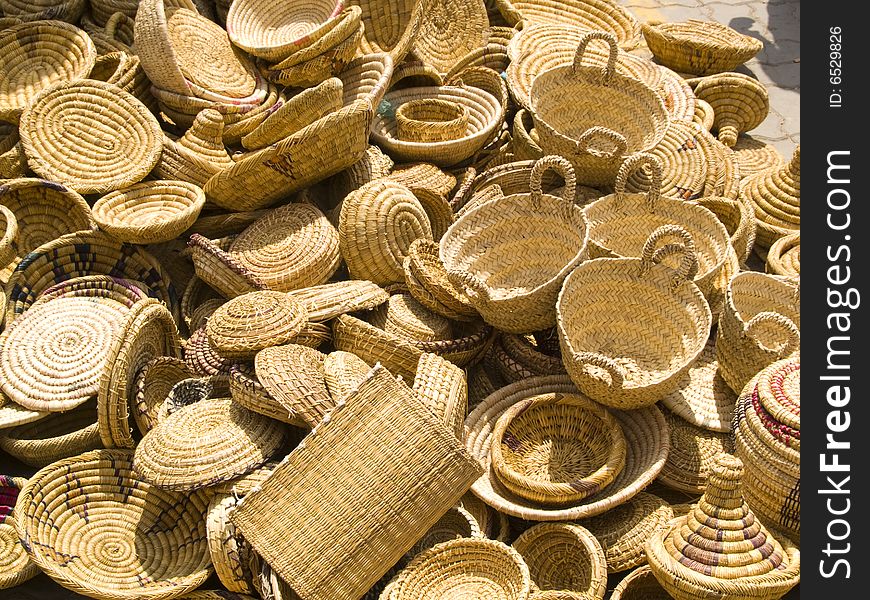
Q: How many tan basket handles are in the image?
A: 9